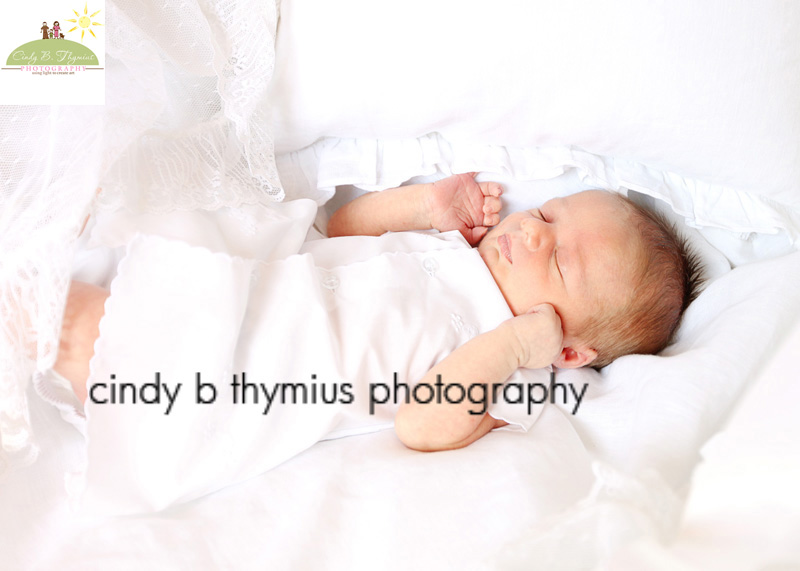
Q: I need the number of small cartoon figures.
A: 4